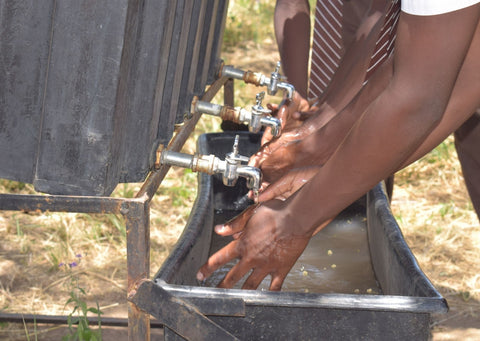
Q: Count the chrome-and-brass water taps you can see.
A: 3